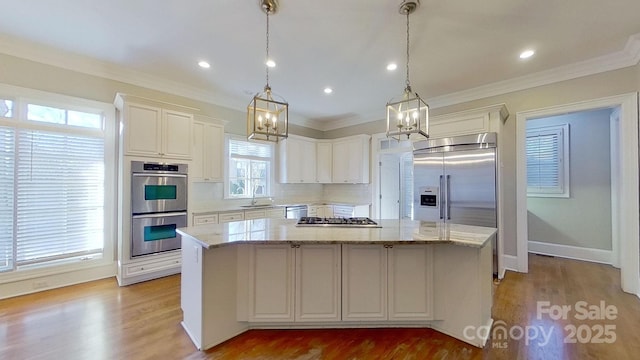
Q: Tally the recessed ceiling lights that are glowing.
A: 5